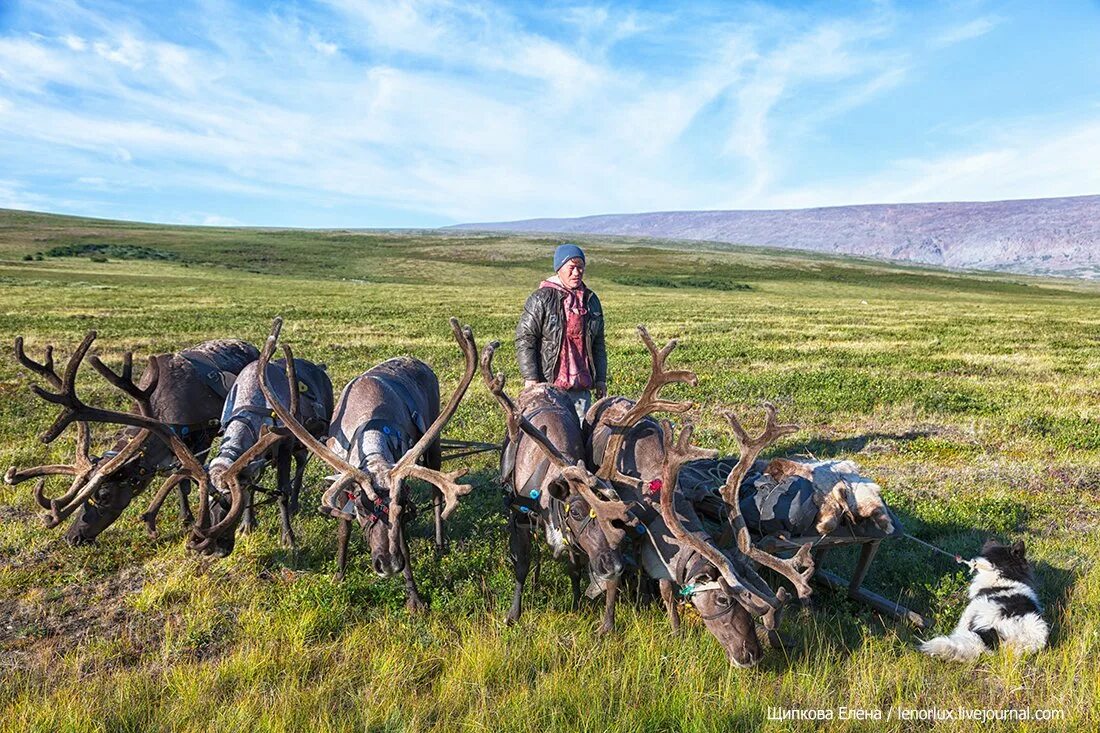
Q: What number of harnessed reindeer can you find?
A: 5